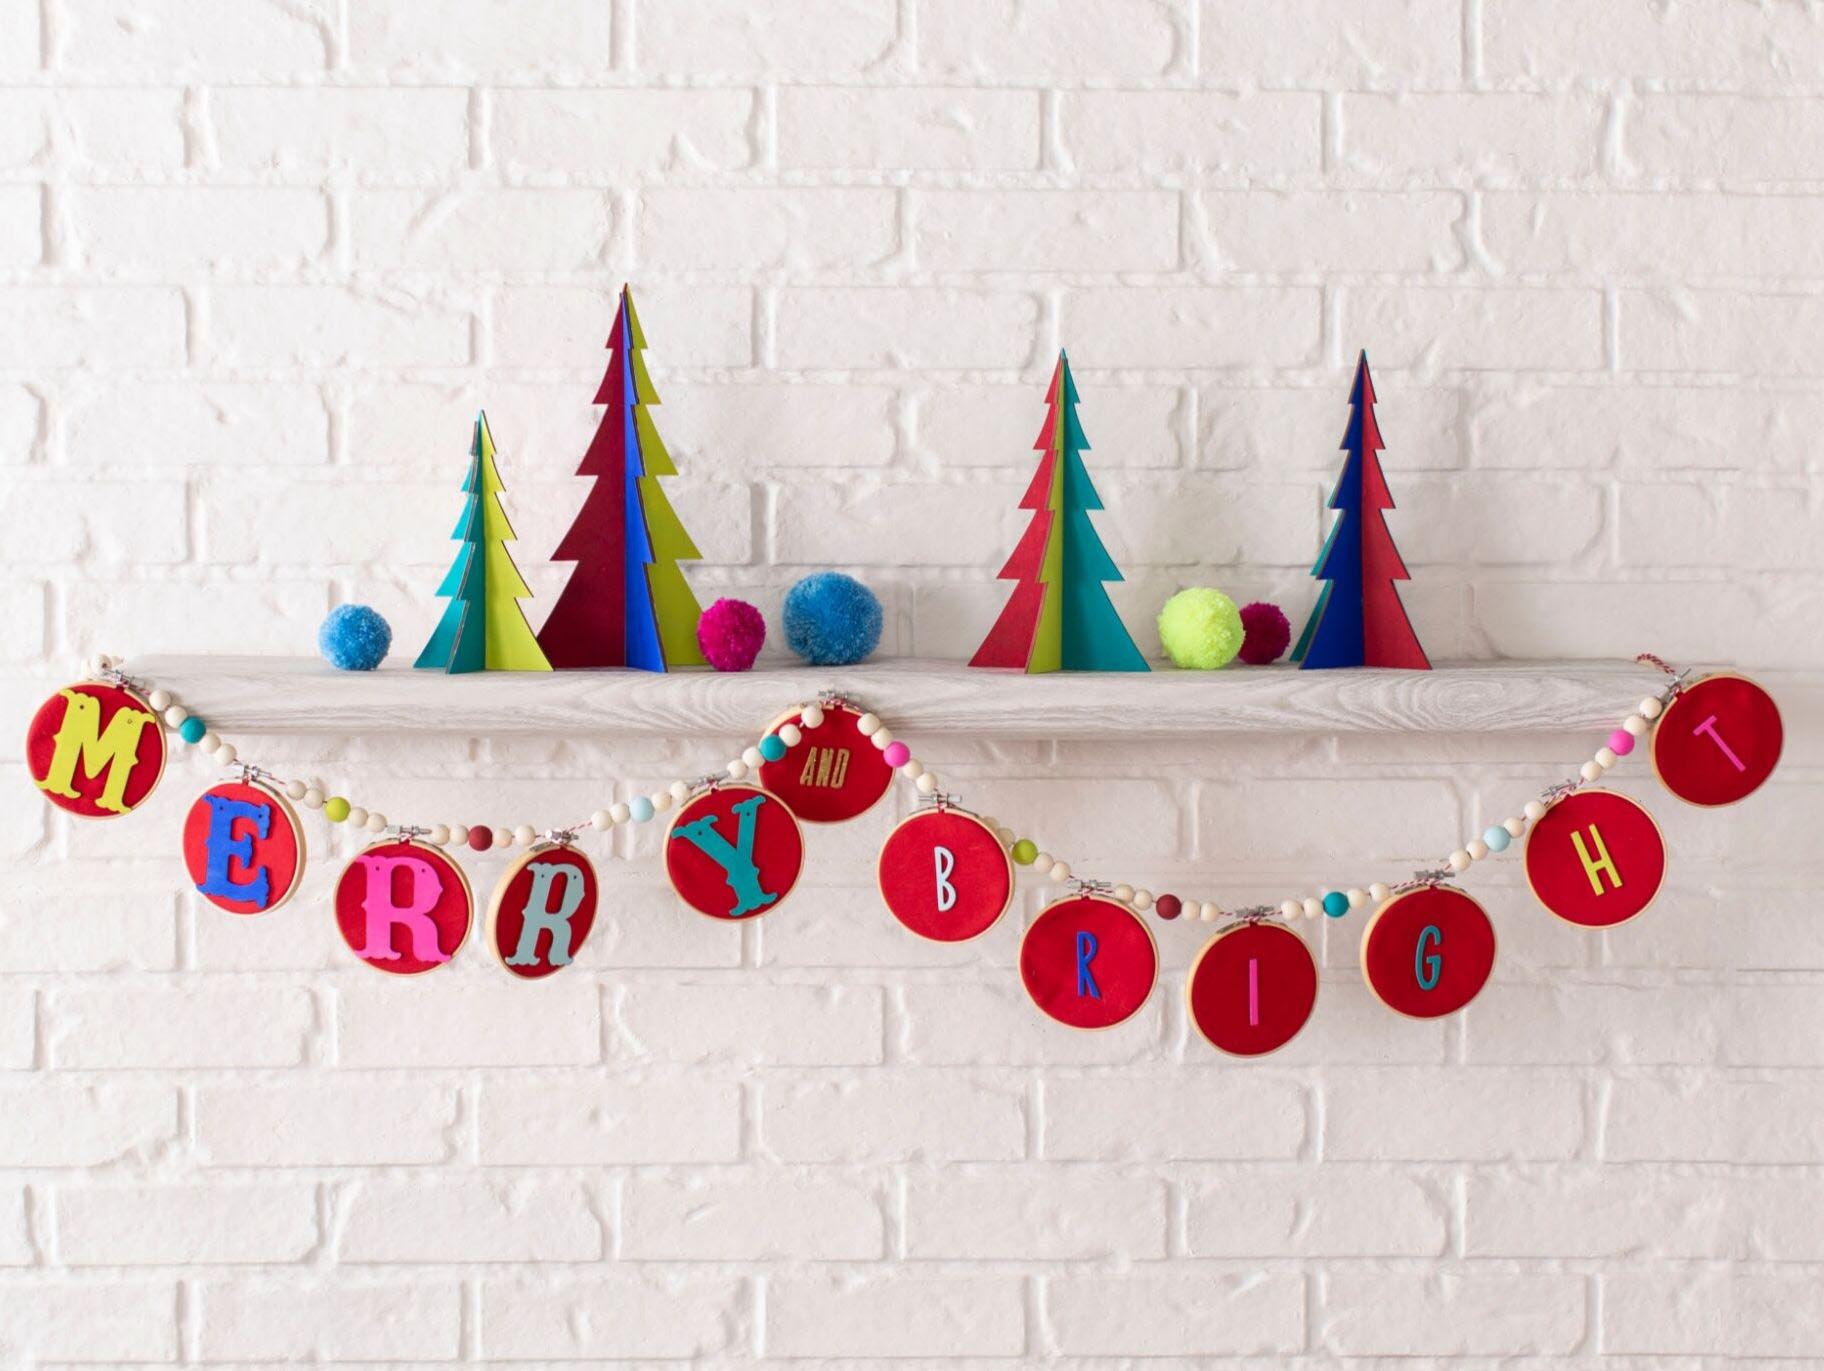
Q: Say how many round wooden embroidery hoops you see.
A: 12